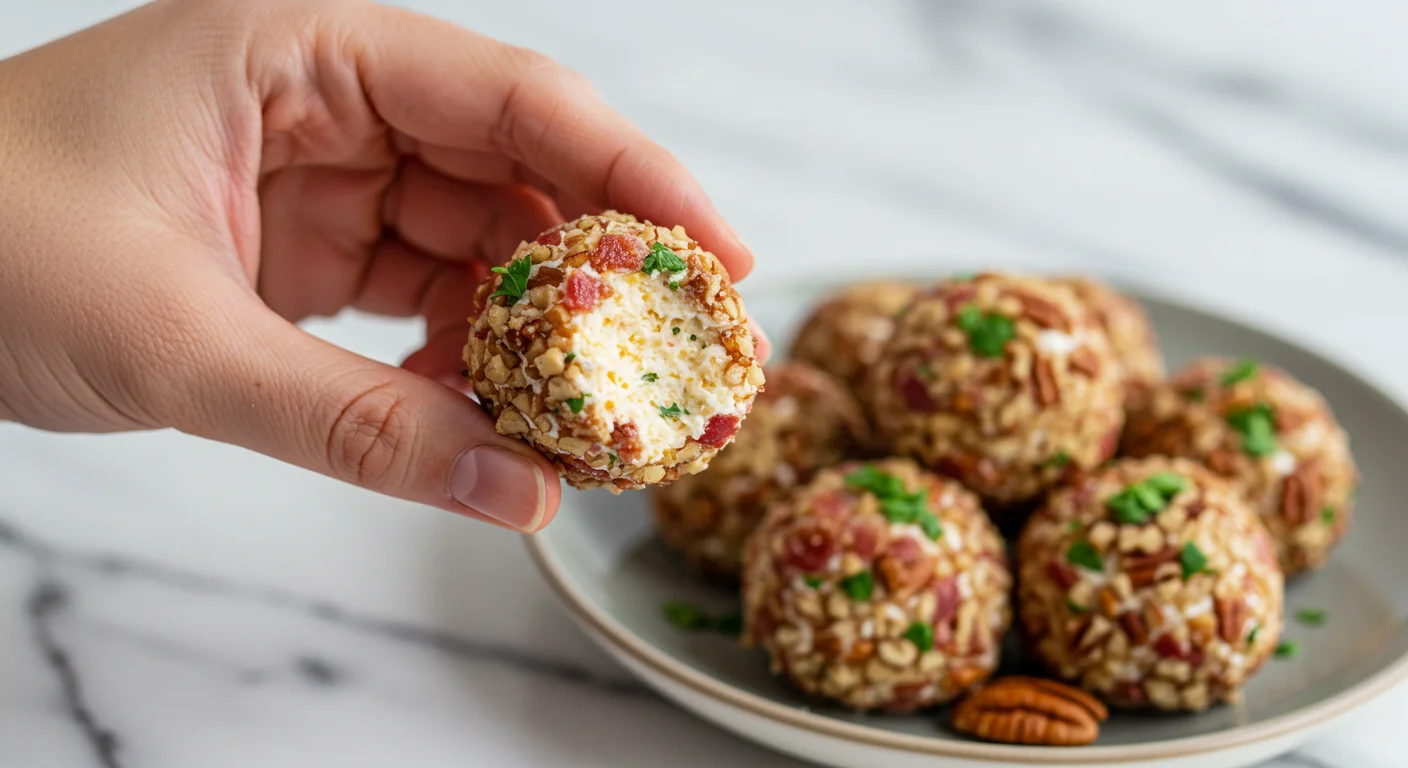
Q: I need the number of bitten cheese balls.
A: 1